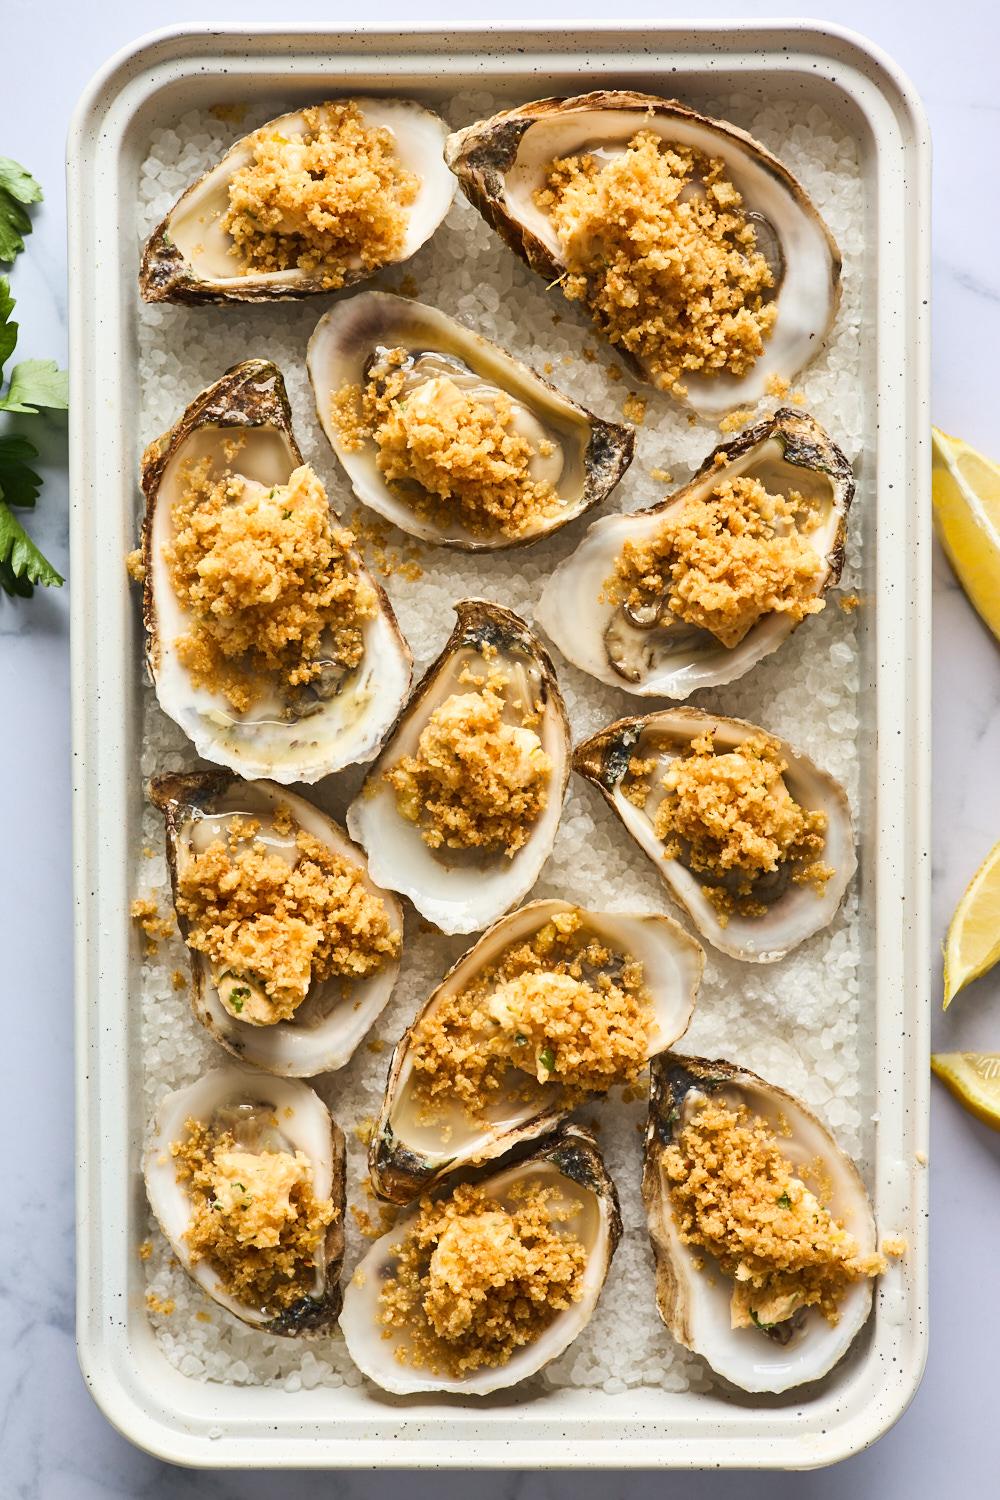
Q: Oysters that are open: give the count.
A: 12